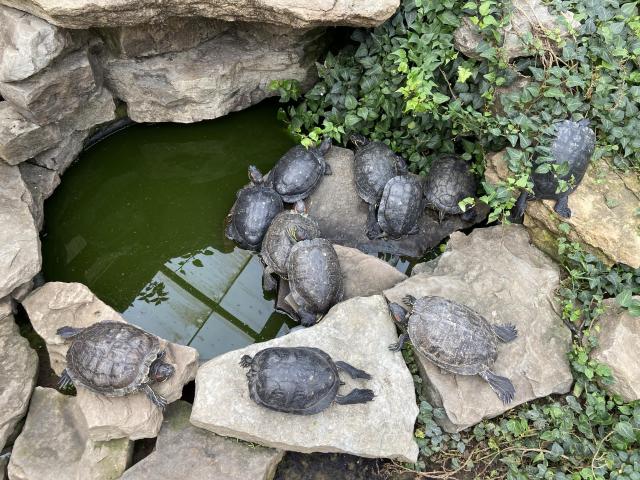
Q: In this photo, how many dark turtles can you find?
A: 11